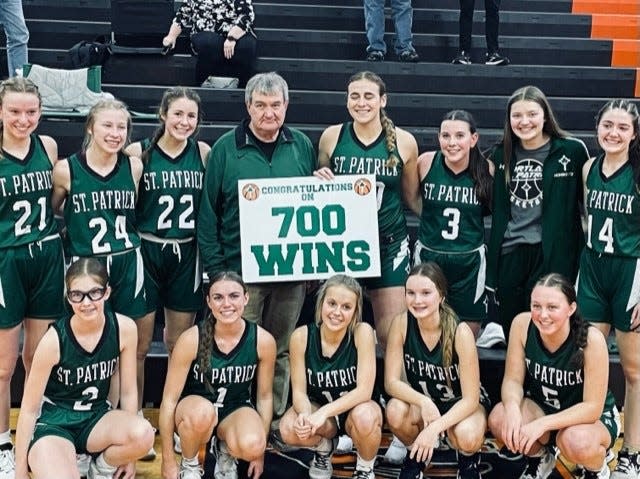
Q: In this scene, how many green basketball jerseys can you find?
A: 11